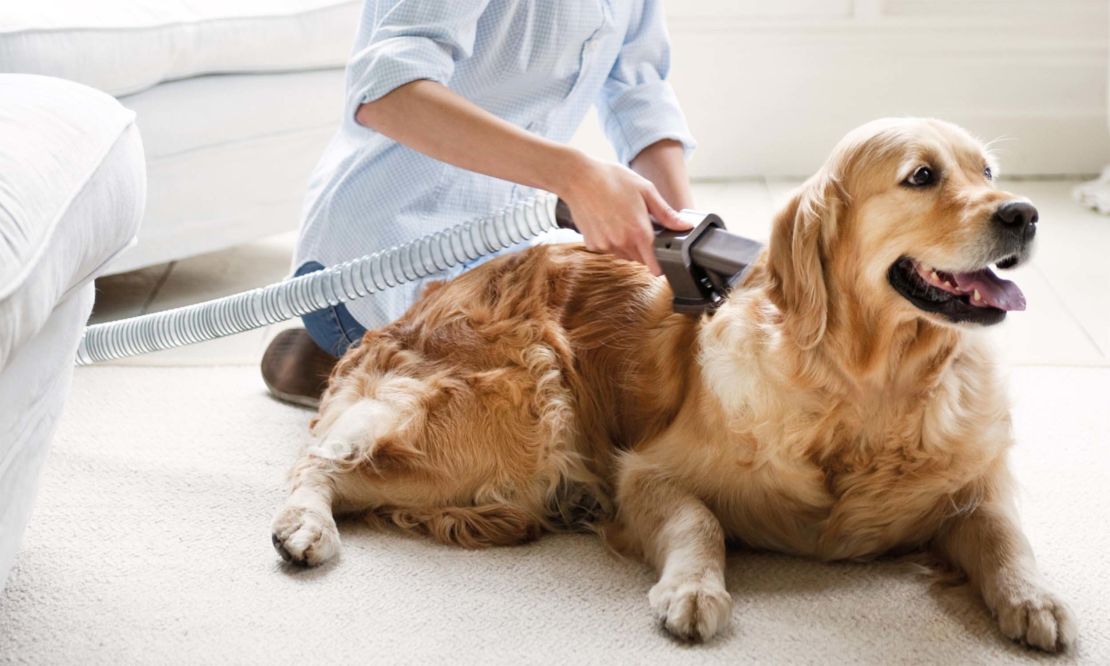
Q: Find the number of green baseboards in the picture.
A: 0